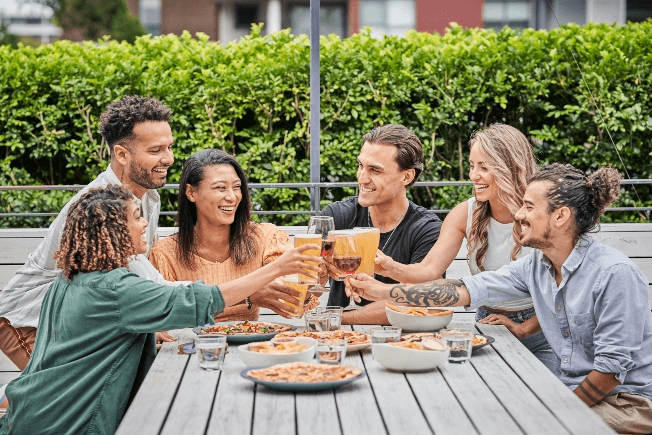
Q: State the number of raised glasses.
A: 6